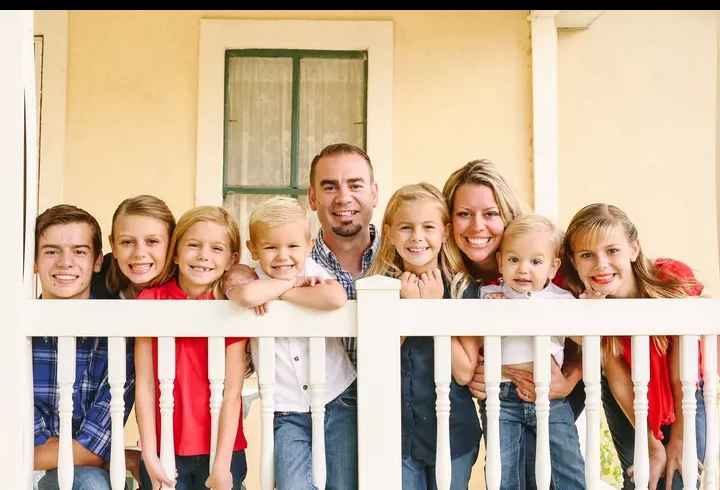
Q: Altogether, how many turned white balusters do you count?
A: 13